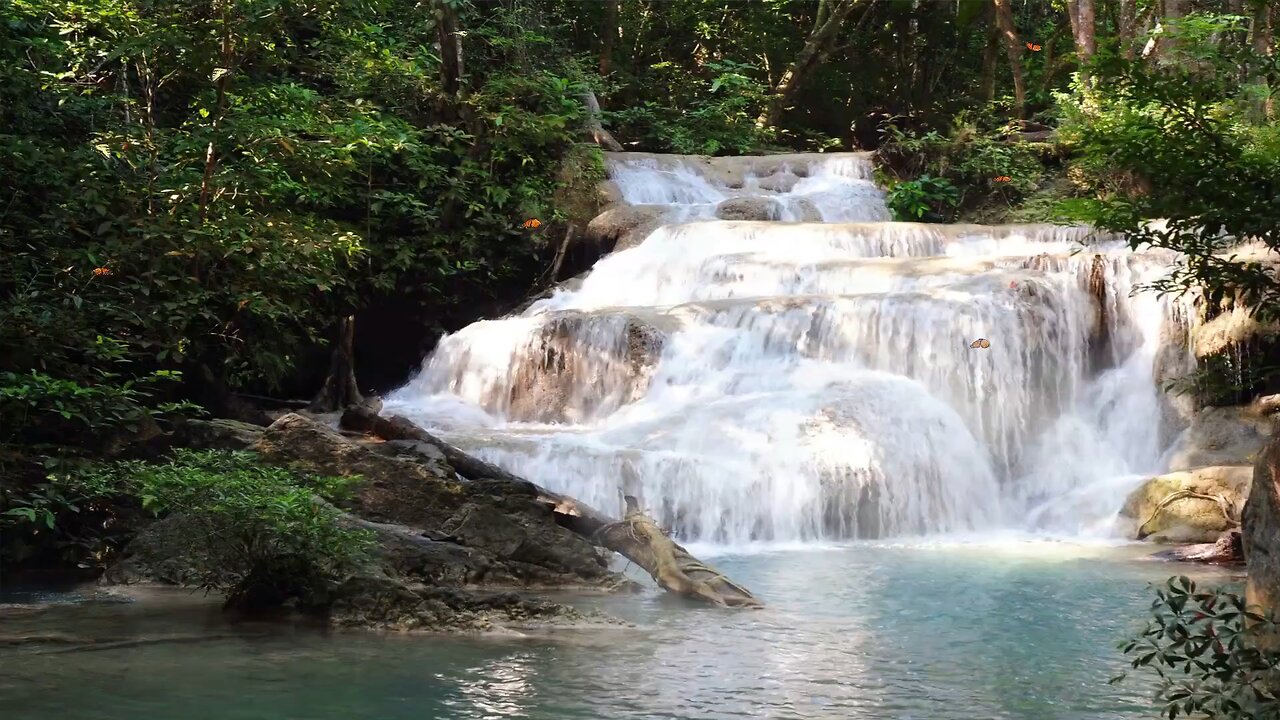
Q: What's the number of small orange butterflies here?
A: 5